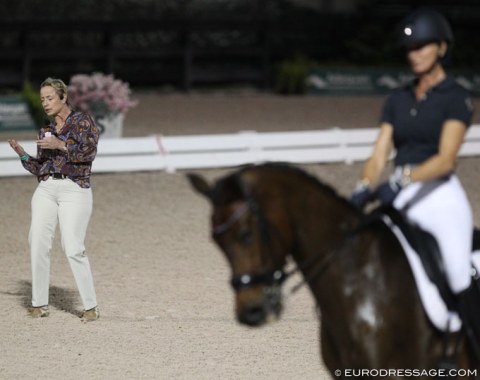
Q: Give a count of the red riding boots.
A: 0